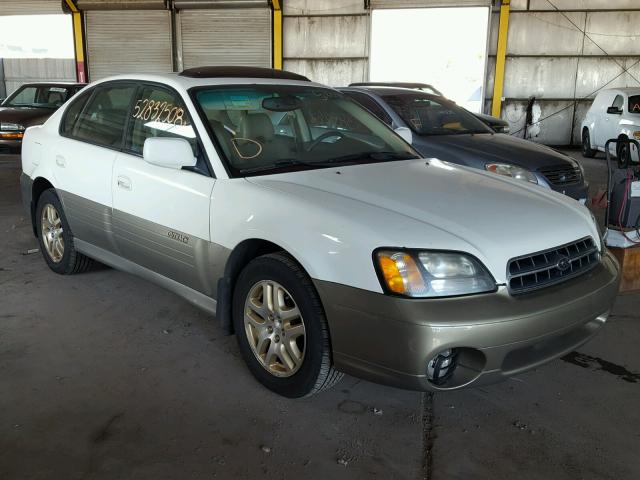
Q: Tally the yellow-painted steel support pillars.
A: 3